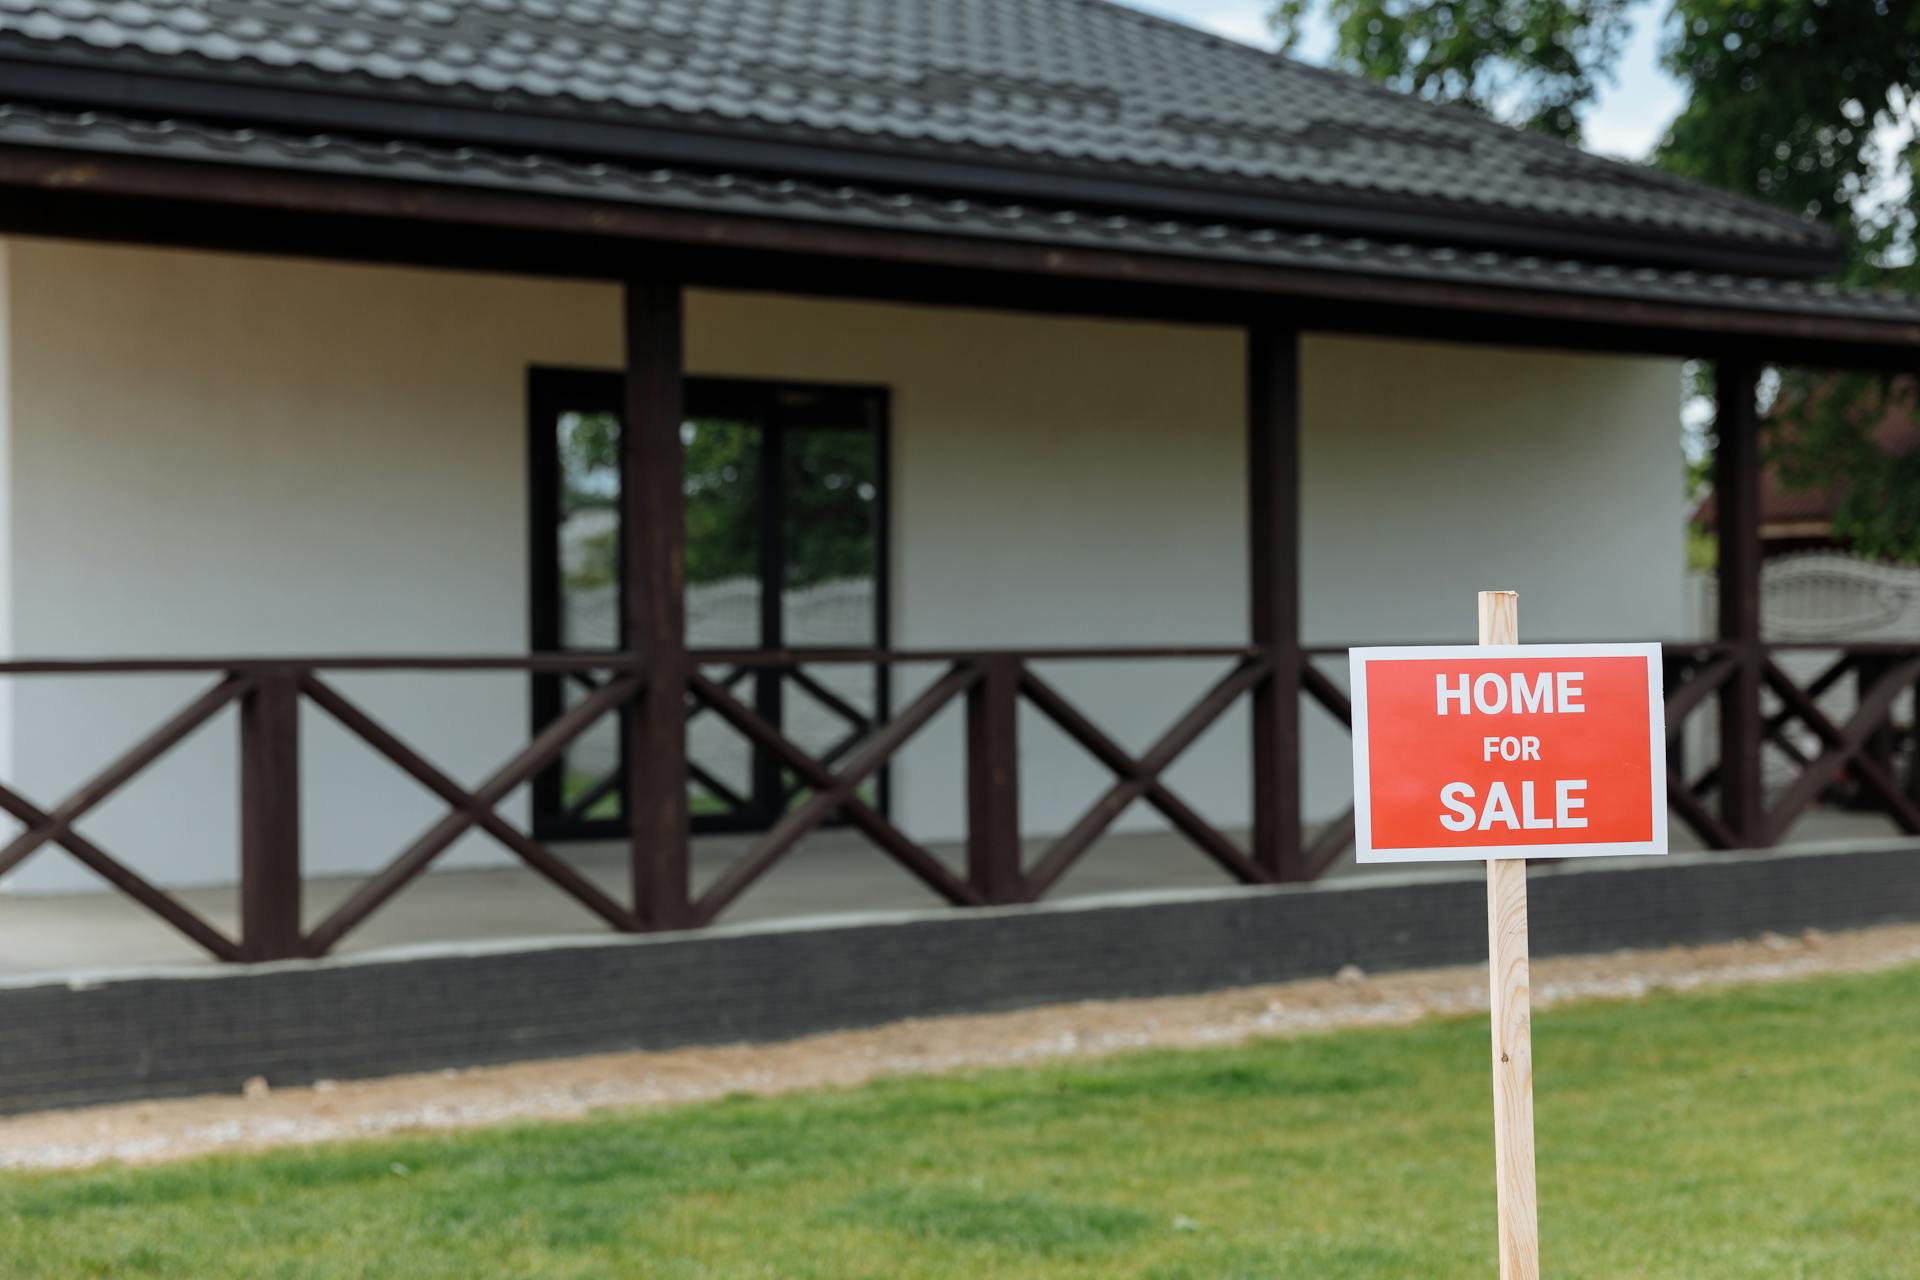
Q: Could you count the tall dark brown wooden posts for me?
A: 3